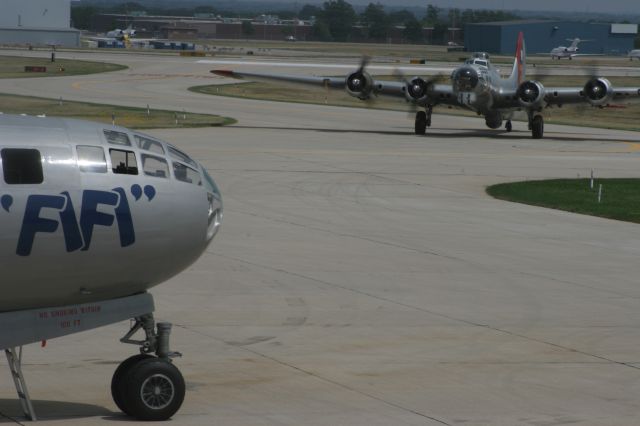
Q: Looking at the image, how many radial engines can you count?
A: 4